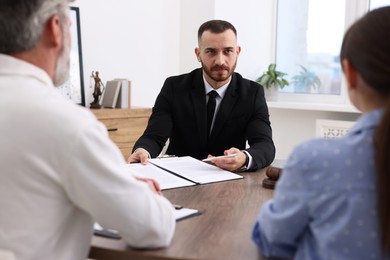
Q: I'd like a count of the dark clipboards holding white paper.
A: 2